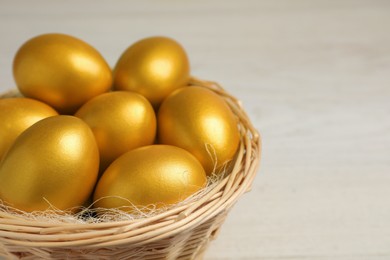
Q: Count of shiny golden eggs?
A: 7